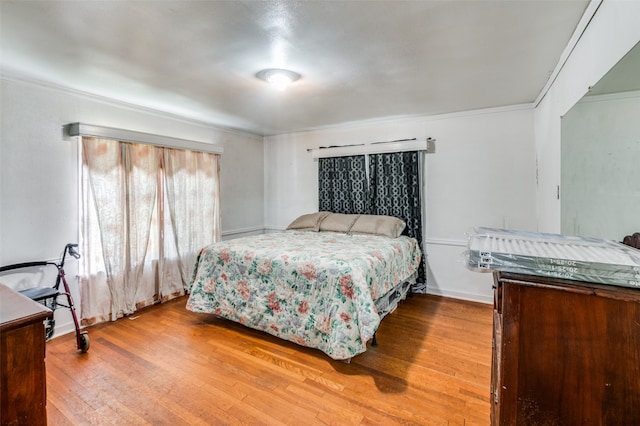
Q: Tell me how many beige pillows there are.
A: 3